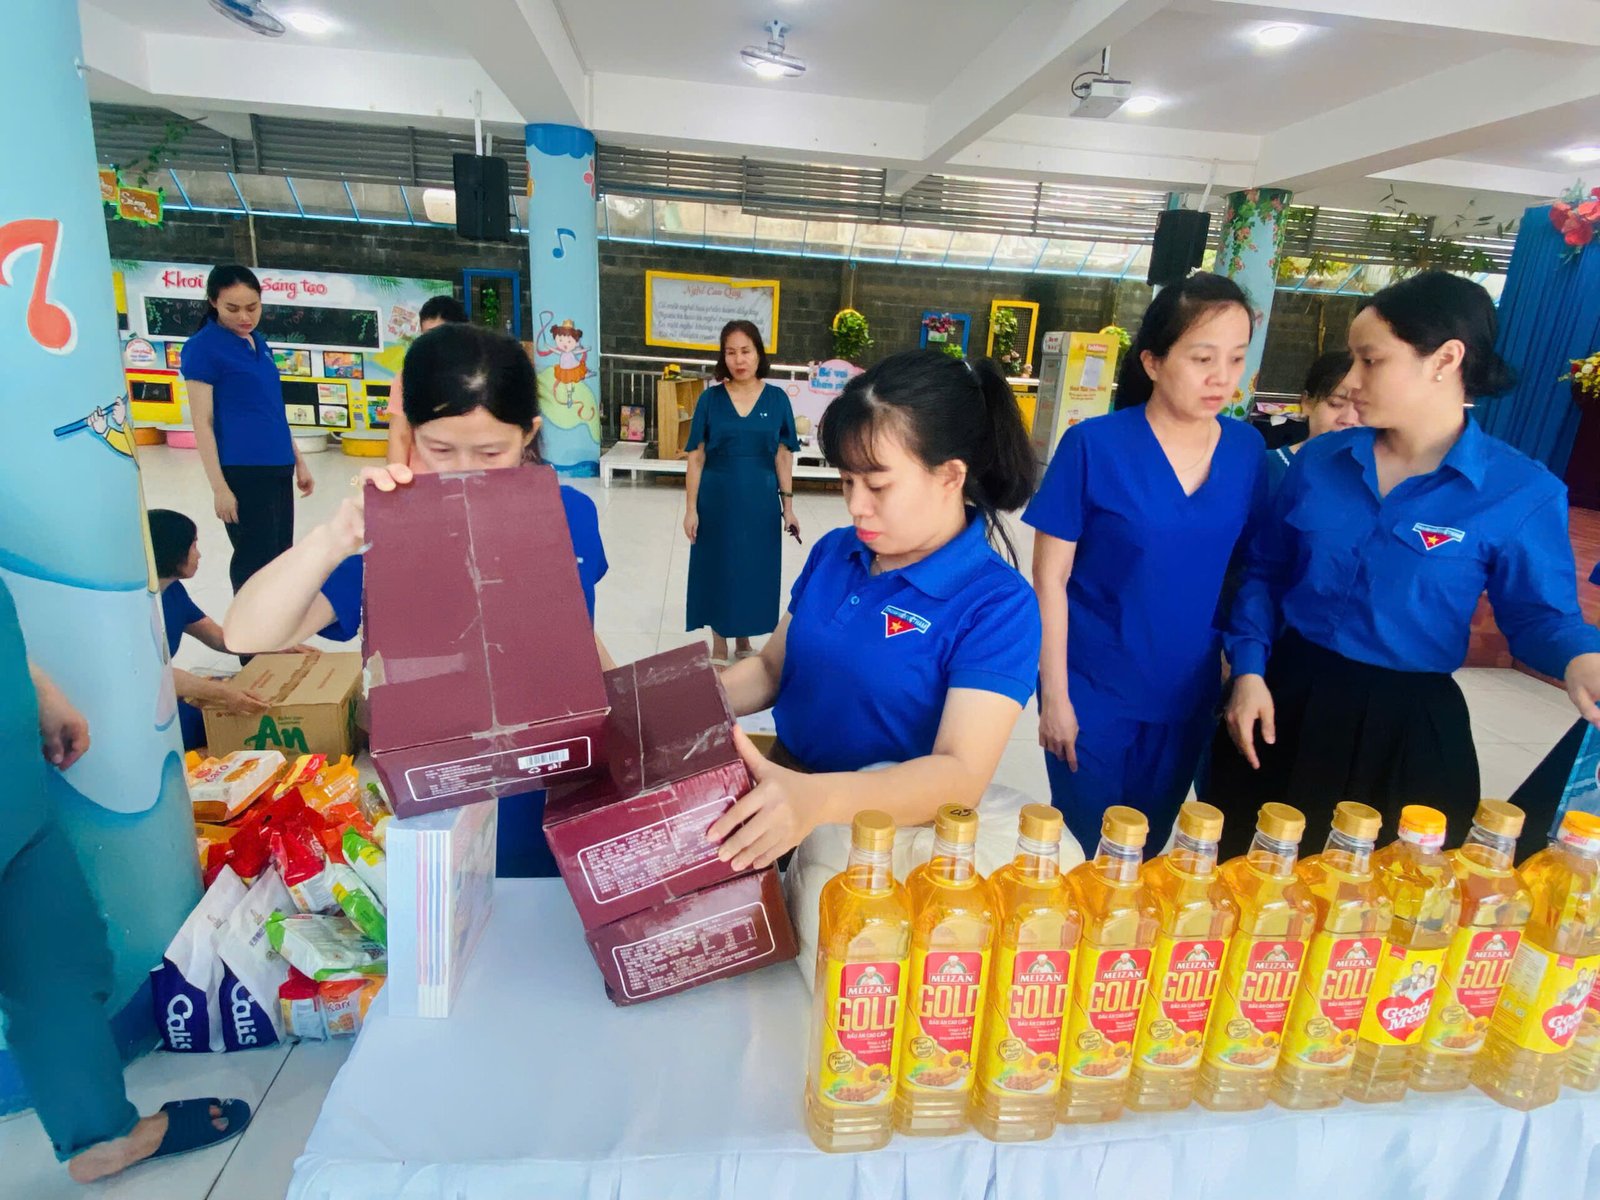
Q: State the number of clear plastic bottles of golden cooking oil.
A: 11